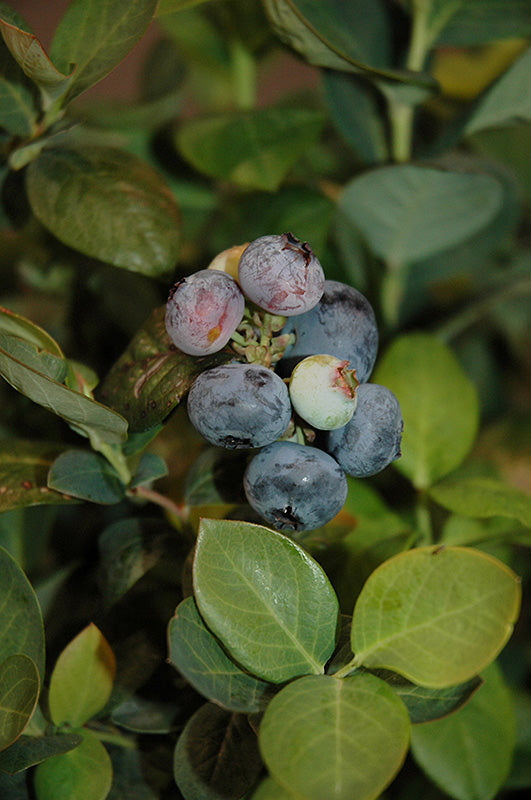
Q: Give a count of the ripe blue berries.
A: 4